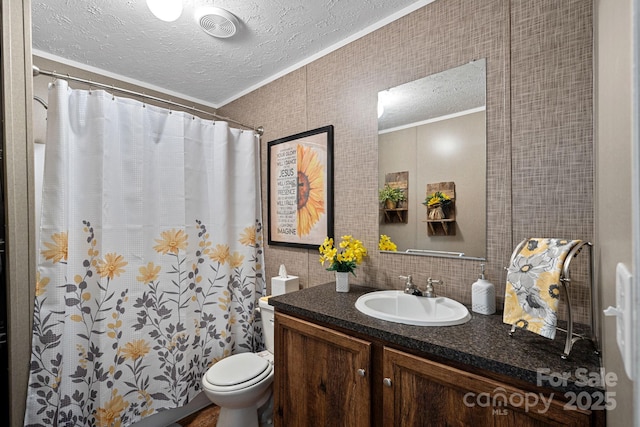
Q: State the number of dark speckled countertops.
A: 1